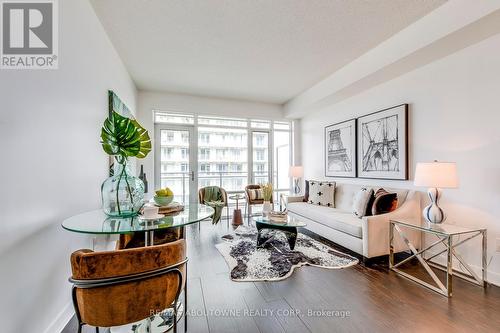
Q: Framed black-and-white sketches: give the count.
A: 2